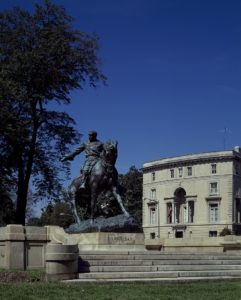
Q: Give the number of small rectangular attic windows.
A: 5